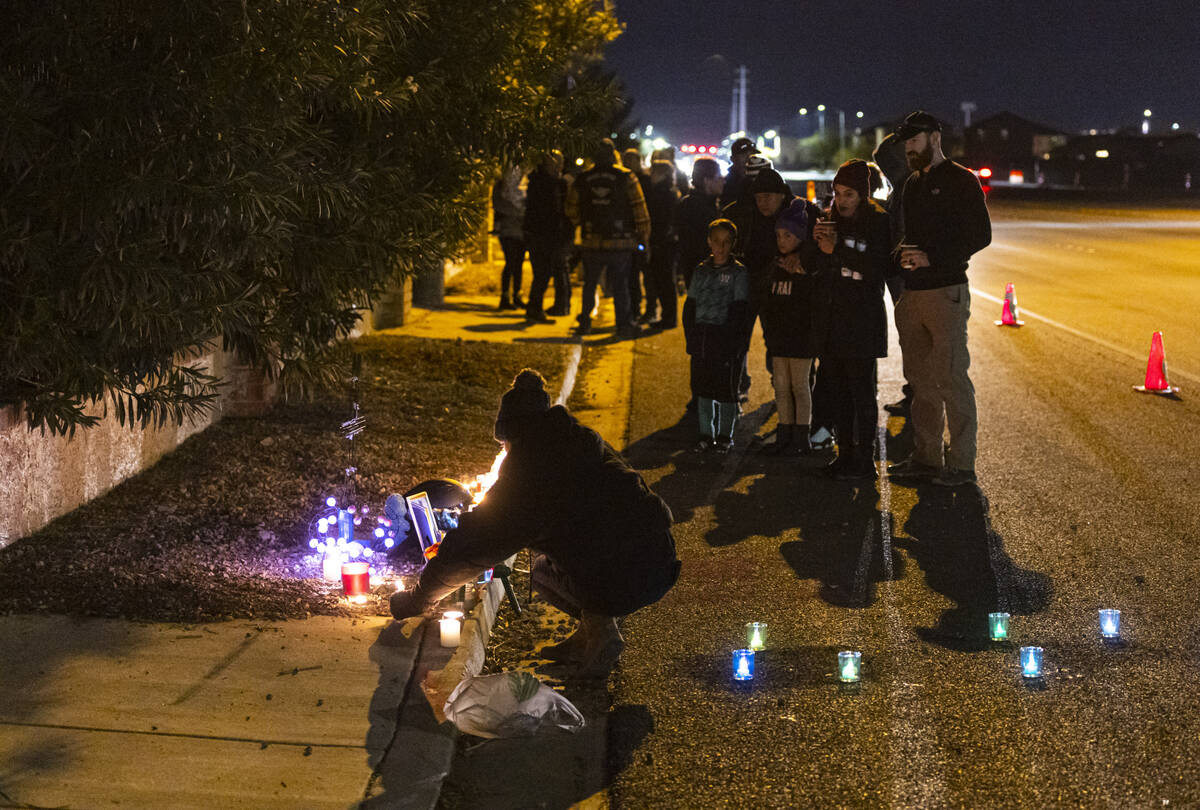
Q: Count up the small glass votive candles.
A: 6